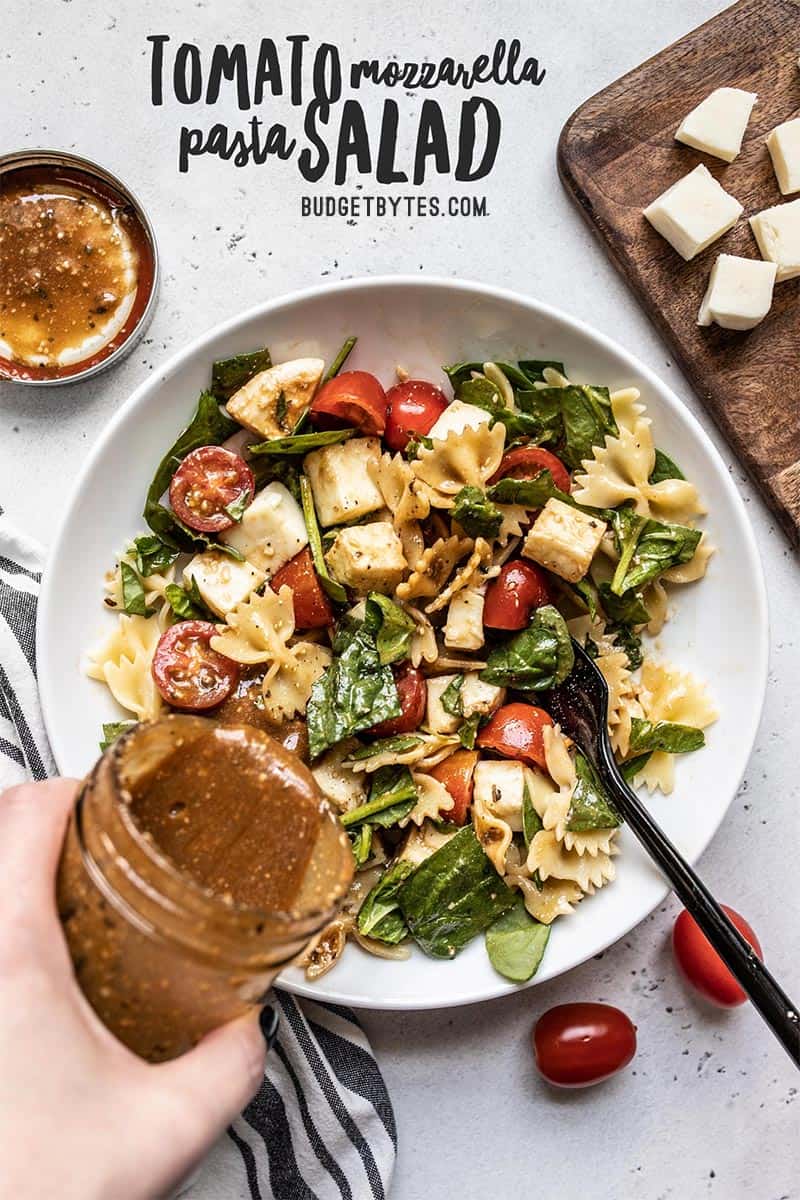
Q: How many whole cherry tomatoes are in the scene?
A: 2